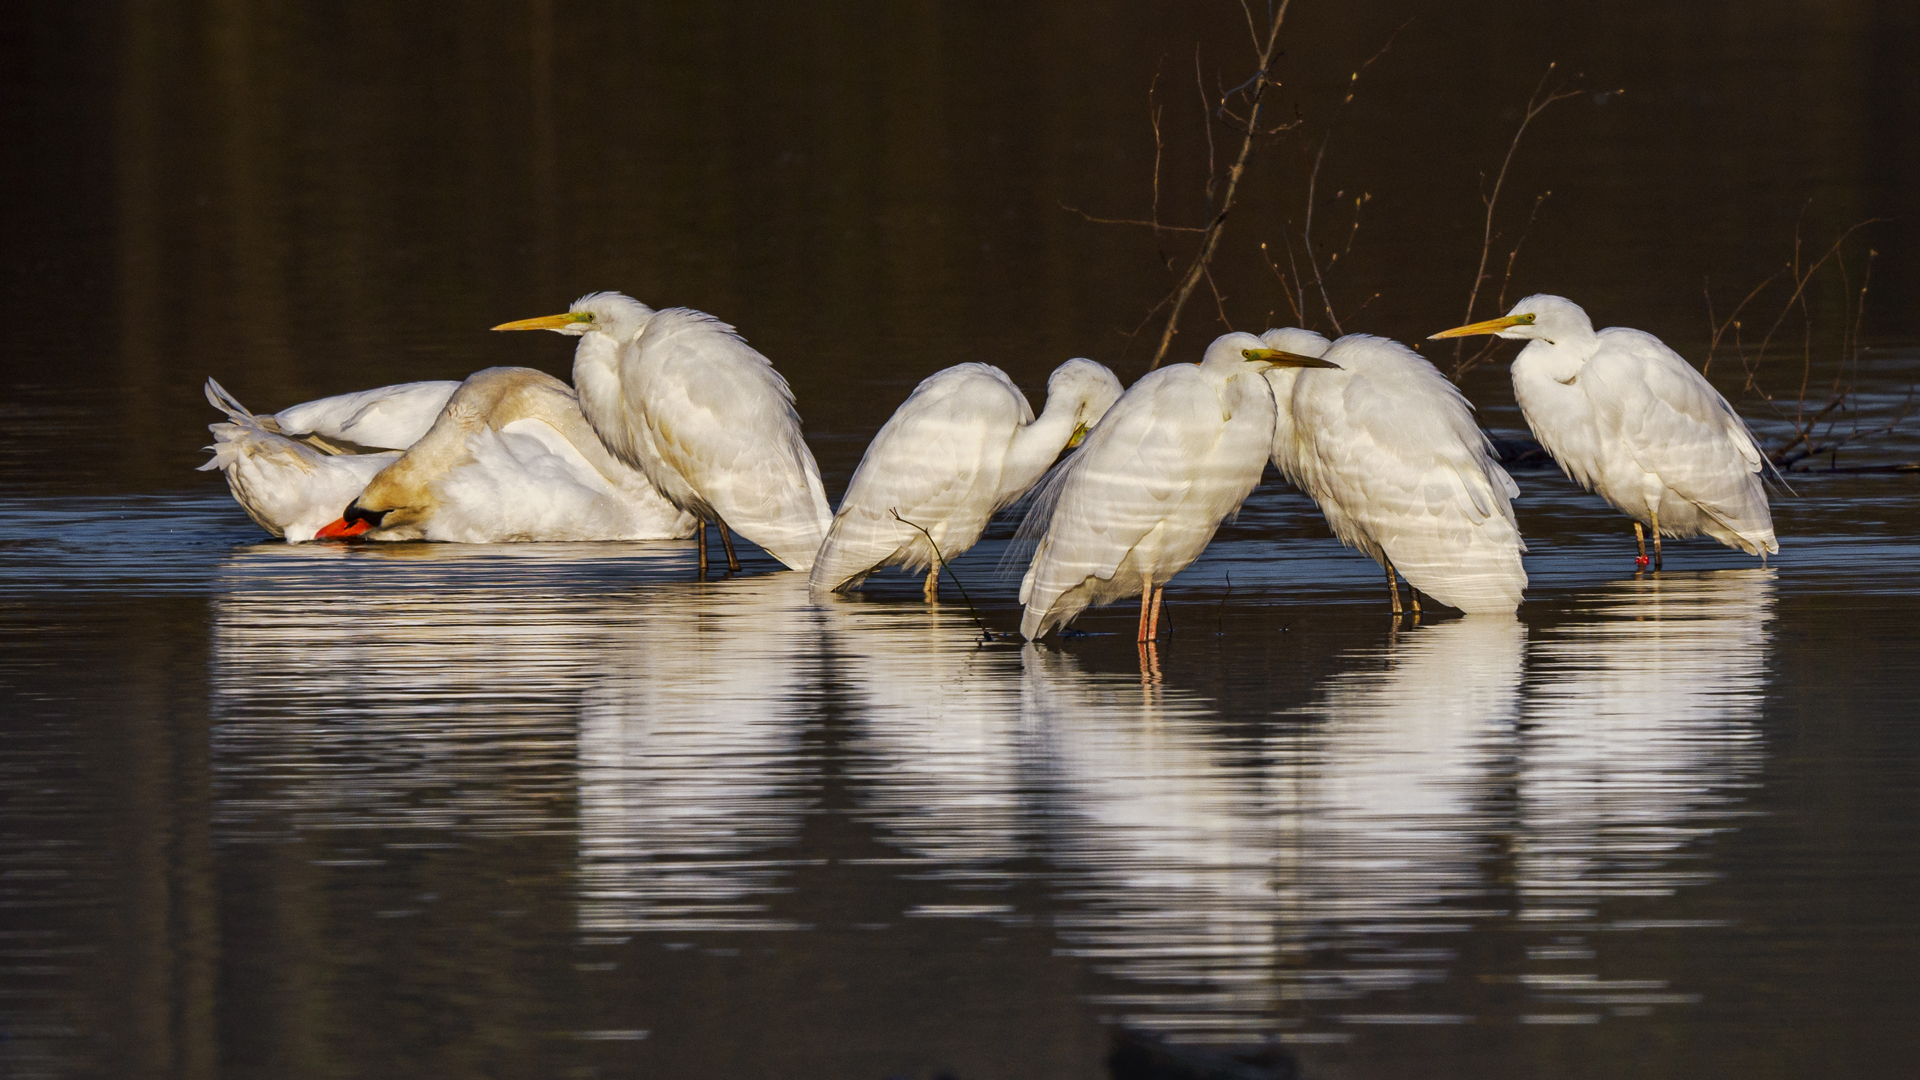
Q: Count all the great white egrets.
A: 5